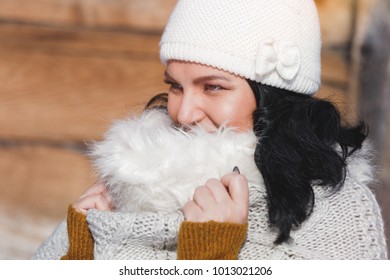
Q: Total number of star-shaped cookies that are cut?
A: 0